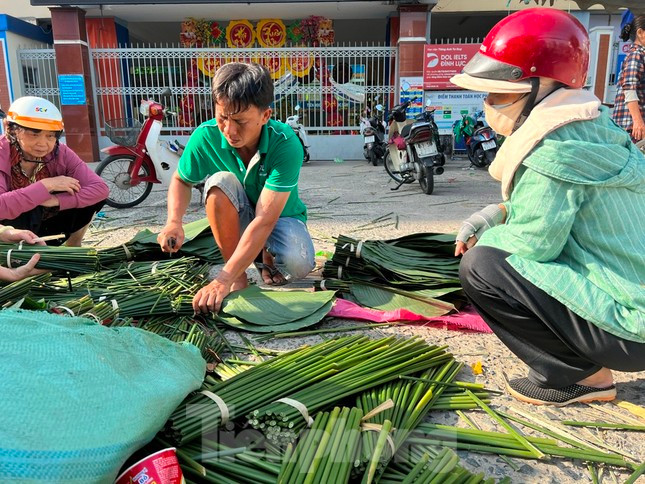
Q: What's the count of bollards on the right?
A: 0